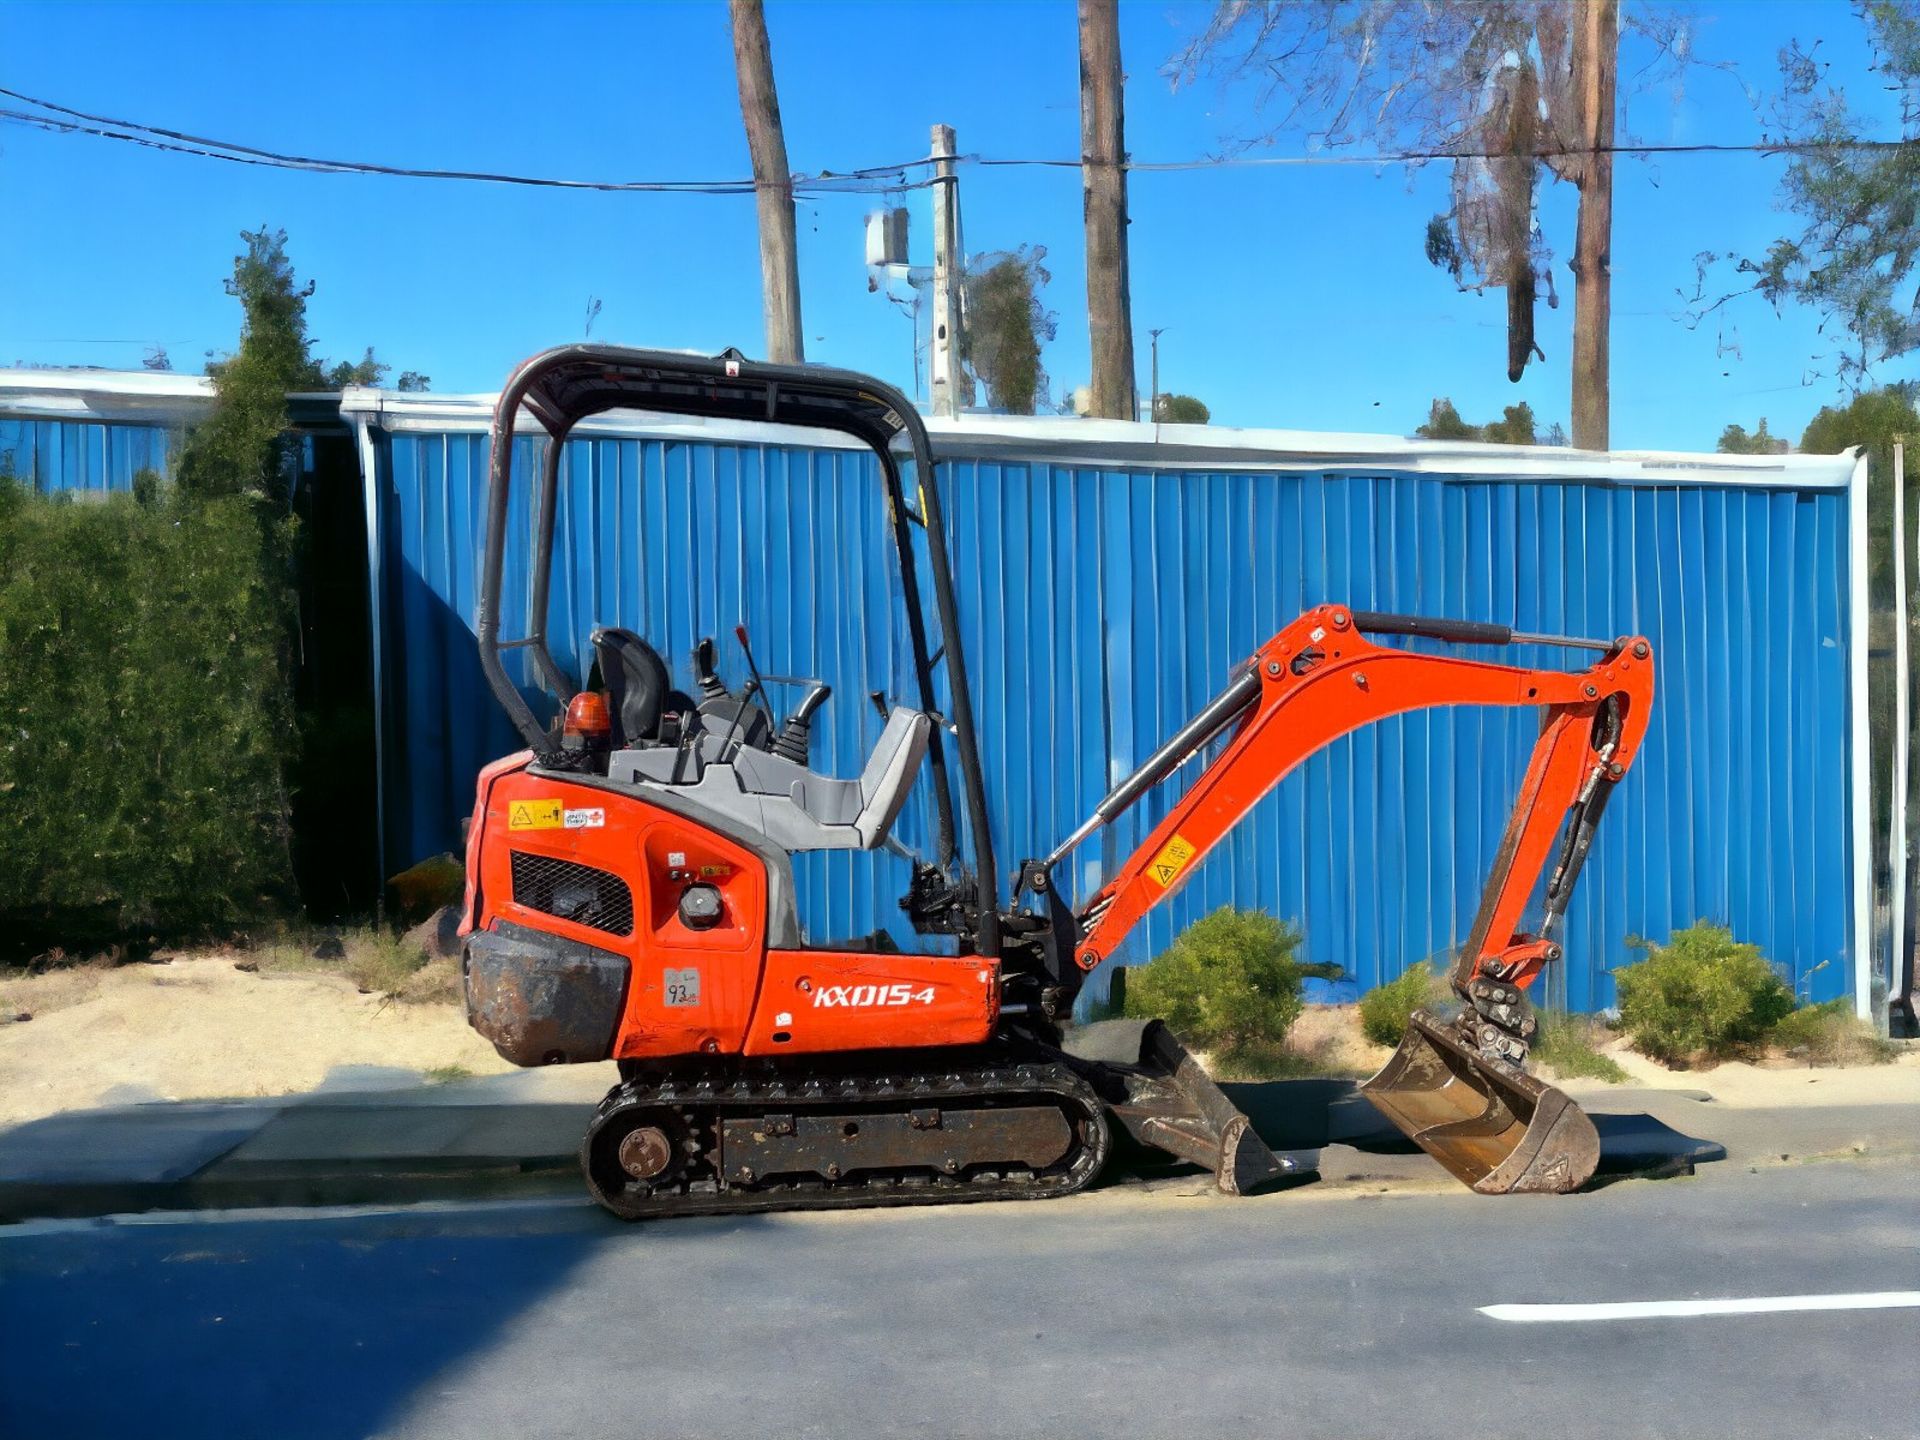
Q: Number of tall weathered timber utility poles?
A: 3